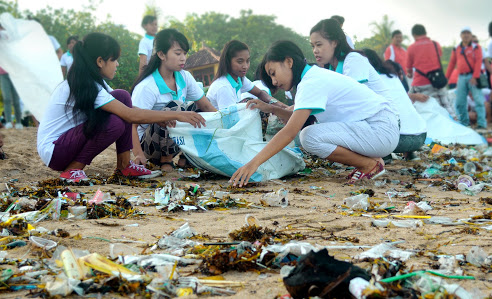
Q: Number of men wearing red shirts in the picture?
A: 3